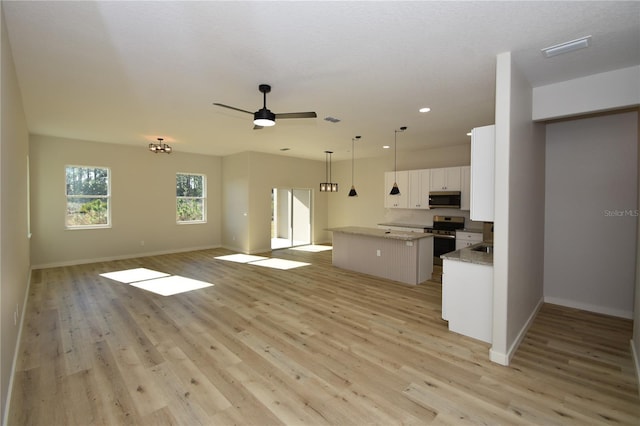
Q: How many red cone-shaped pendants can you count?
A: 0